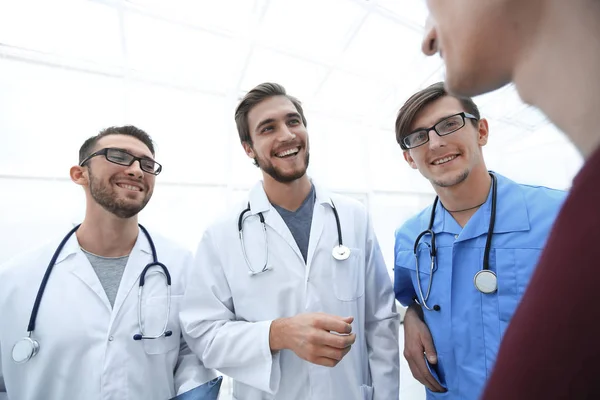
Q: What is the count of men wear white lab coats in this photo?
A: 2